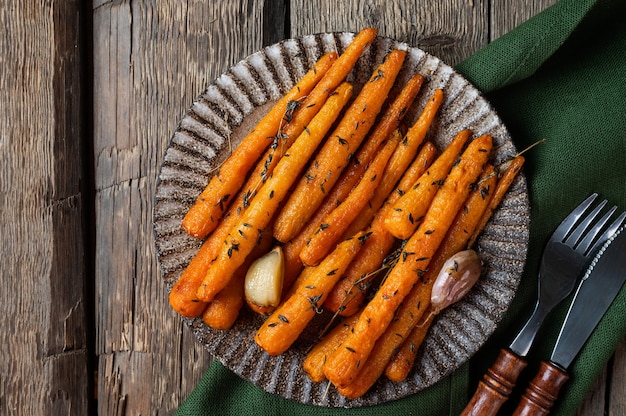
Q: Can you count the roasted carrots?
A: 15